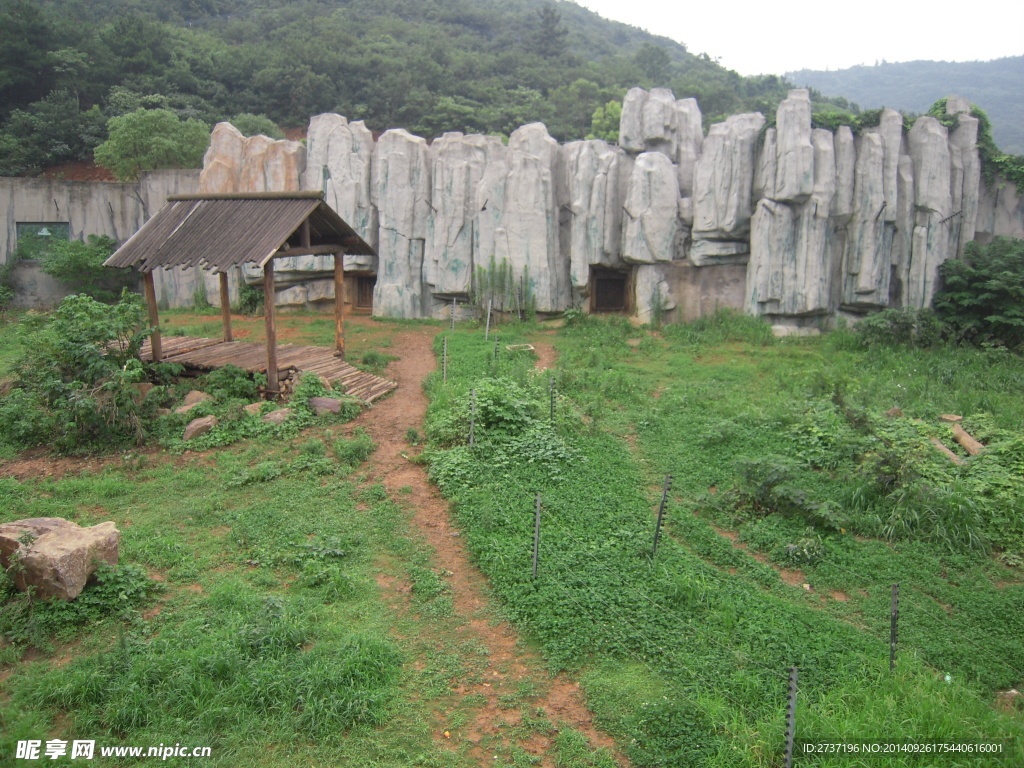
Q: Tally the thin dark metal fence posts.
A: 11